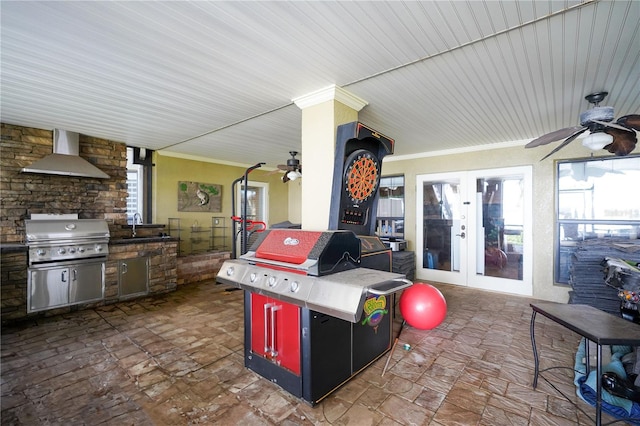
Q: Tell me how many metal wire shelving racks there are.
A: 3